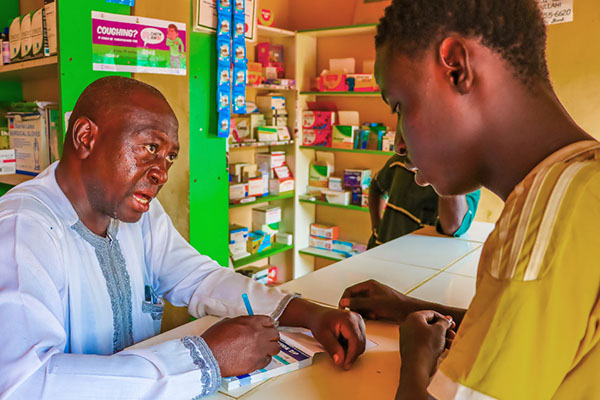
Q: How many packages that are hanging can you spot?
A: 11